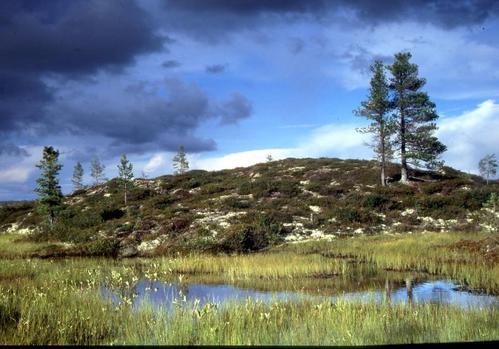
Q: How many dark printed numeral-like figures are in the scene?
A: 0